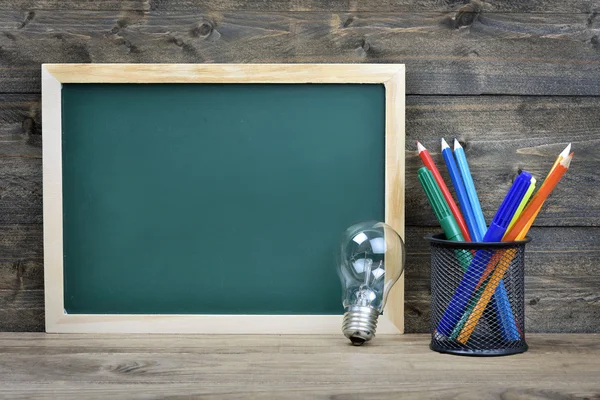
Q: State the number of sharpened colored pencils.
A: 5